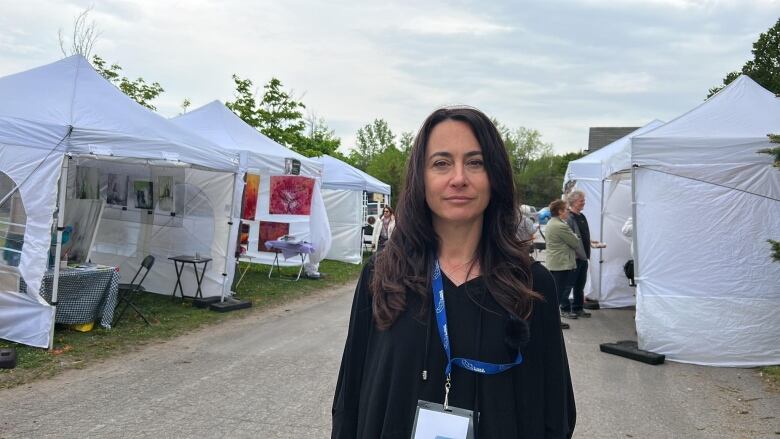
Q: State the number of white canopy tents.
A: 5